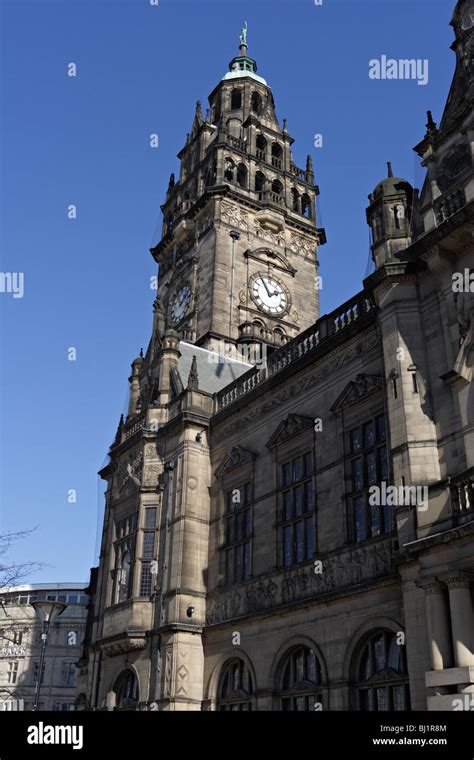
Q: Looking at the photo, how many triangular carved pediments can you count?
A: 3